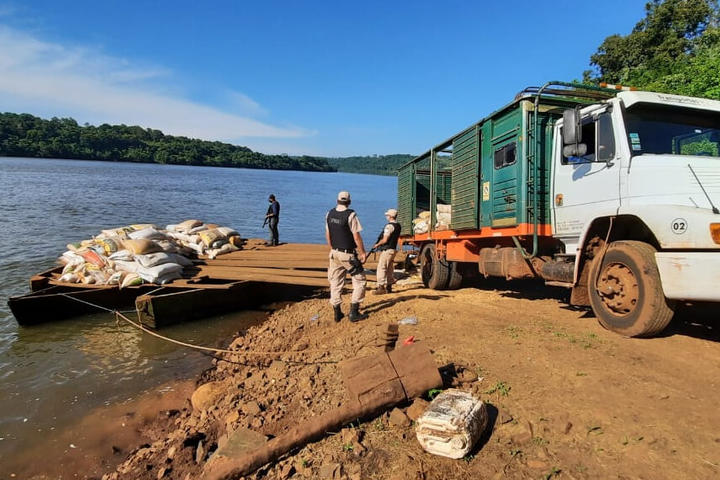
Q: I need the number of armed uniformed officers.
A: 3